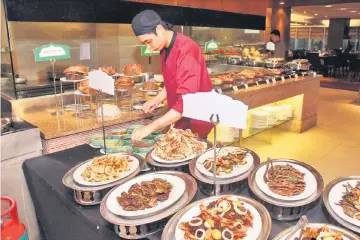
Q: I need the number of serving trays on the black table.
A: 8